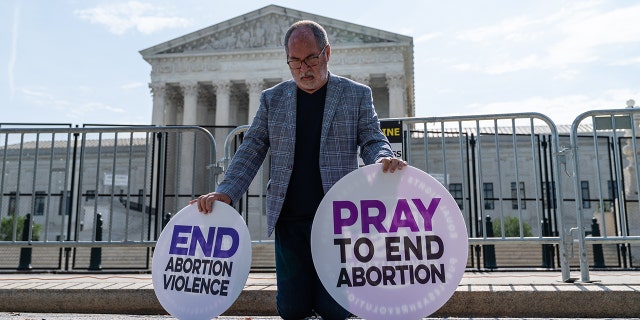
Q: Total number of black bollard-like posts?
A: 6